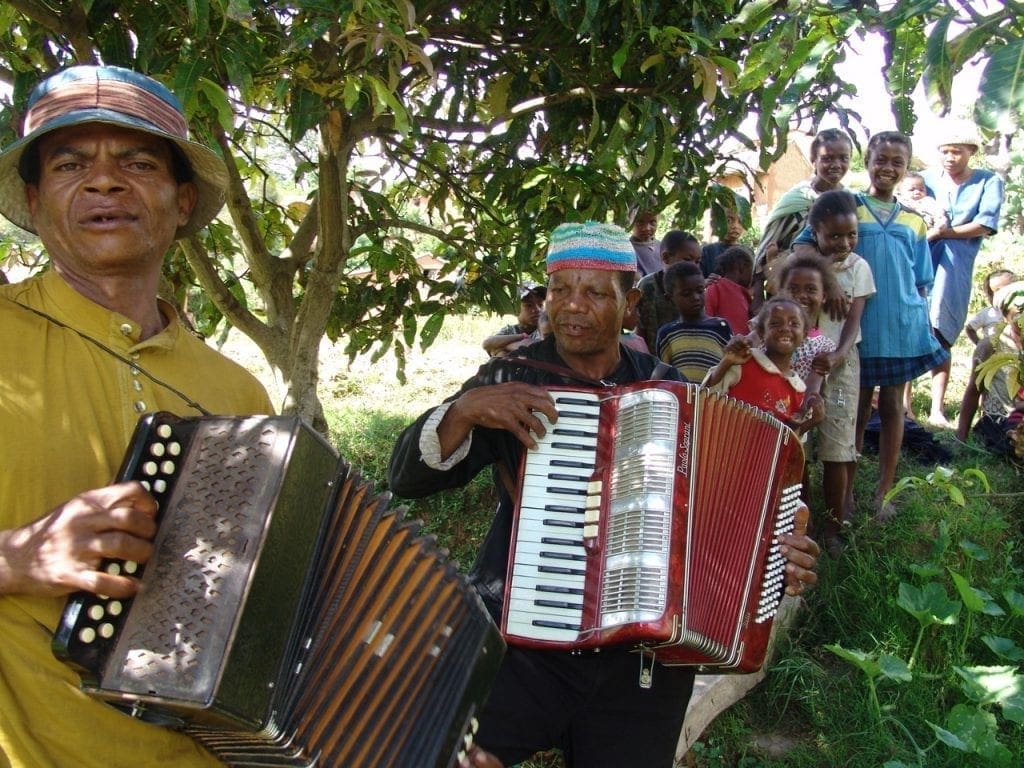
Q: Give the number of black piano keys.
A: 15